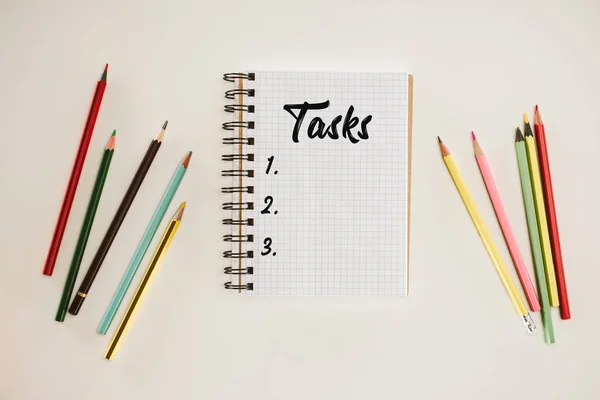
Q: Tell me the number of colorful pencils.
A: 10